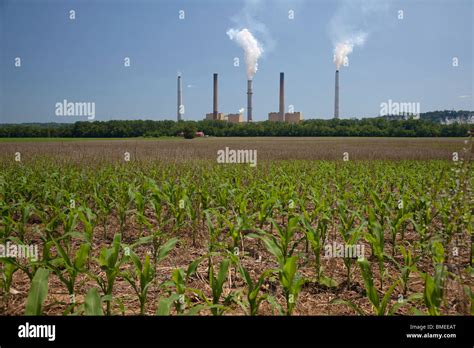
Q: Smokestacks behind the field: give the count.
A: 5